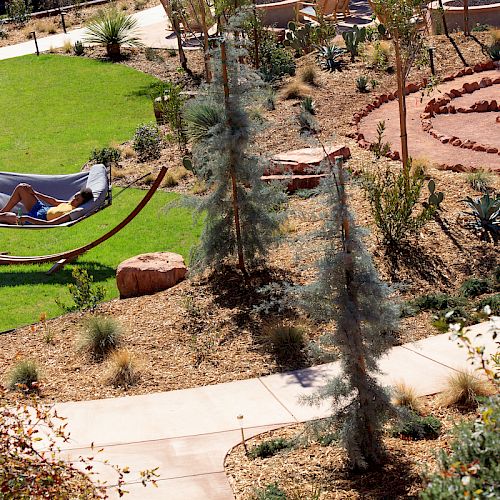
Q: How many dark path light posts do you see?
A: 3